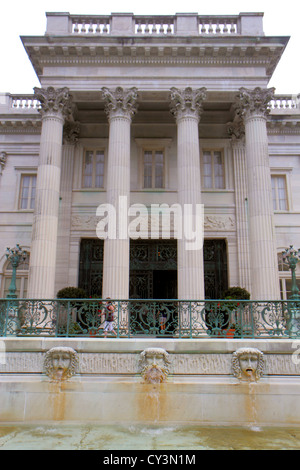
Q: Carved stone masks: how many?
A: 3